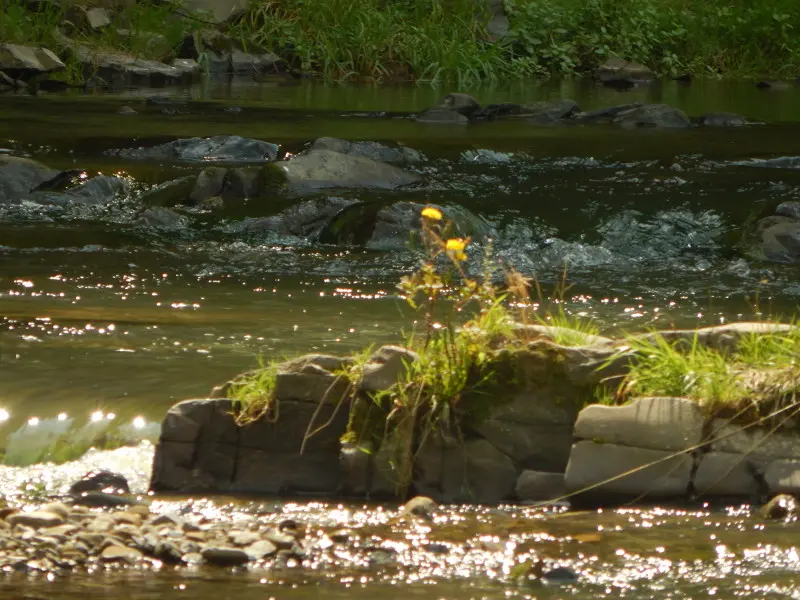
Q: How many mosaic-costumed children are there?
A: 0